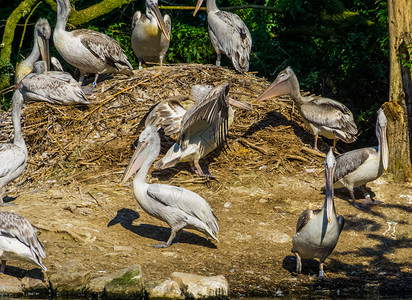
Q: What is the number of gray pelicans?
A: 12